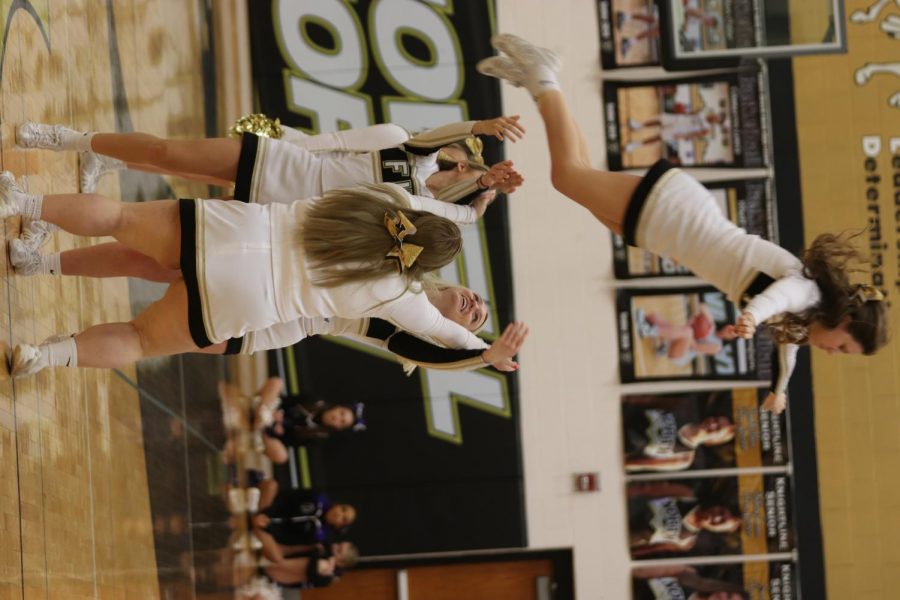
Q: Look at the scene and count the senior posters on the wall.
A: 3